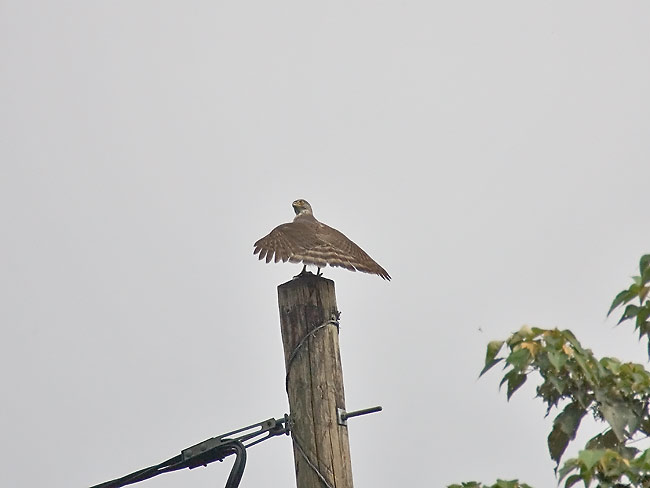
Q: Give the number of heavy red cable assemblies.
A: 0